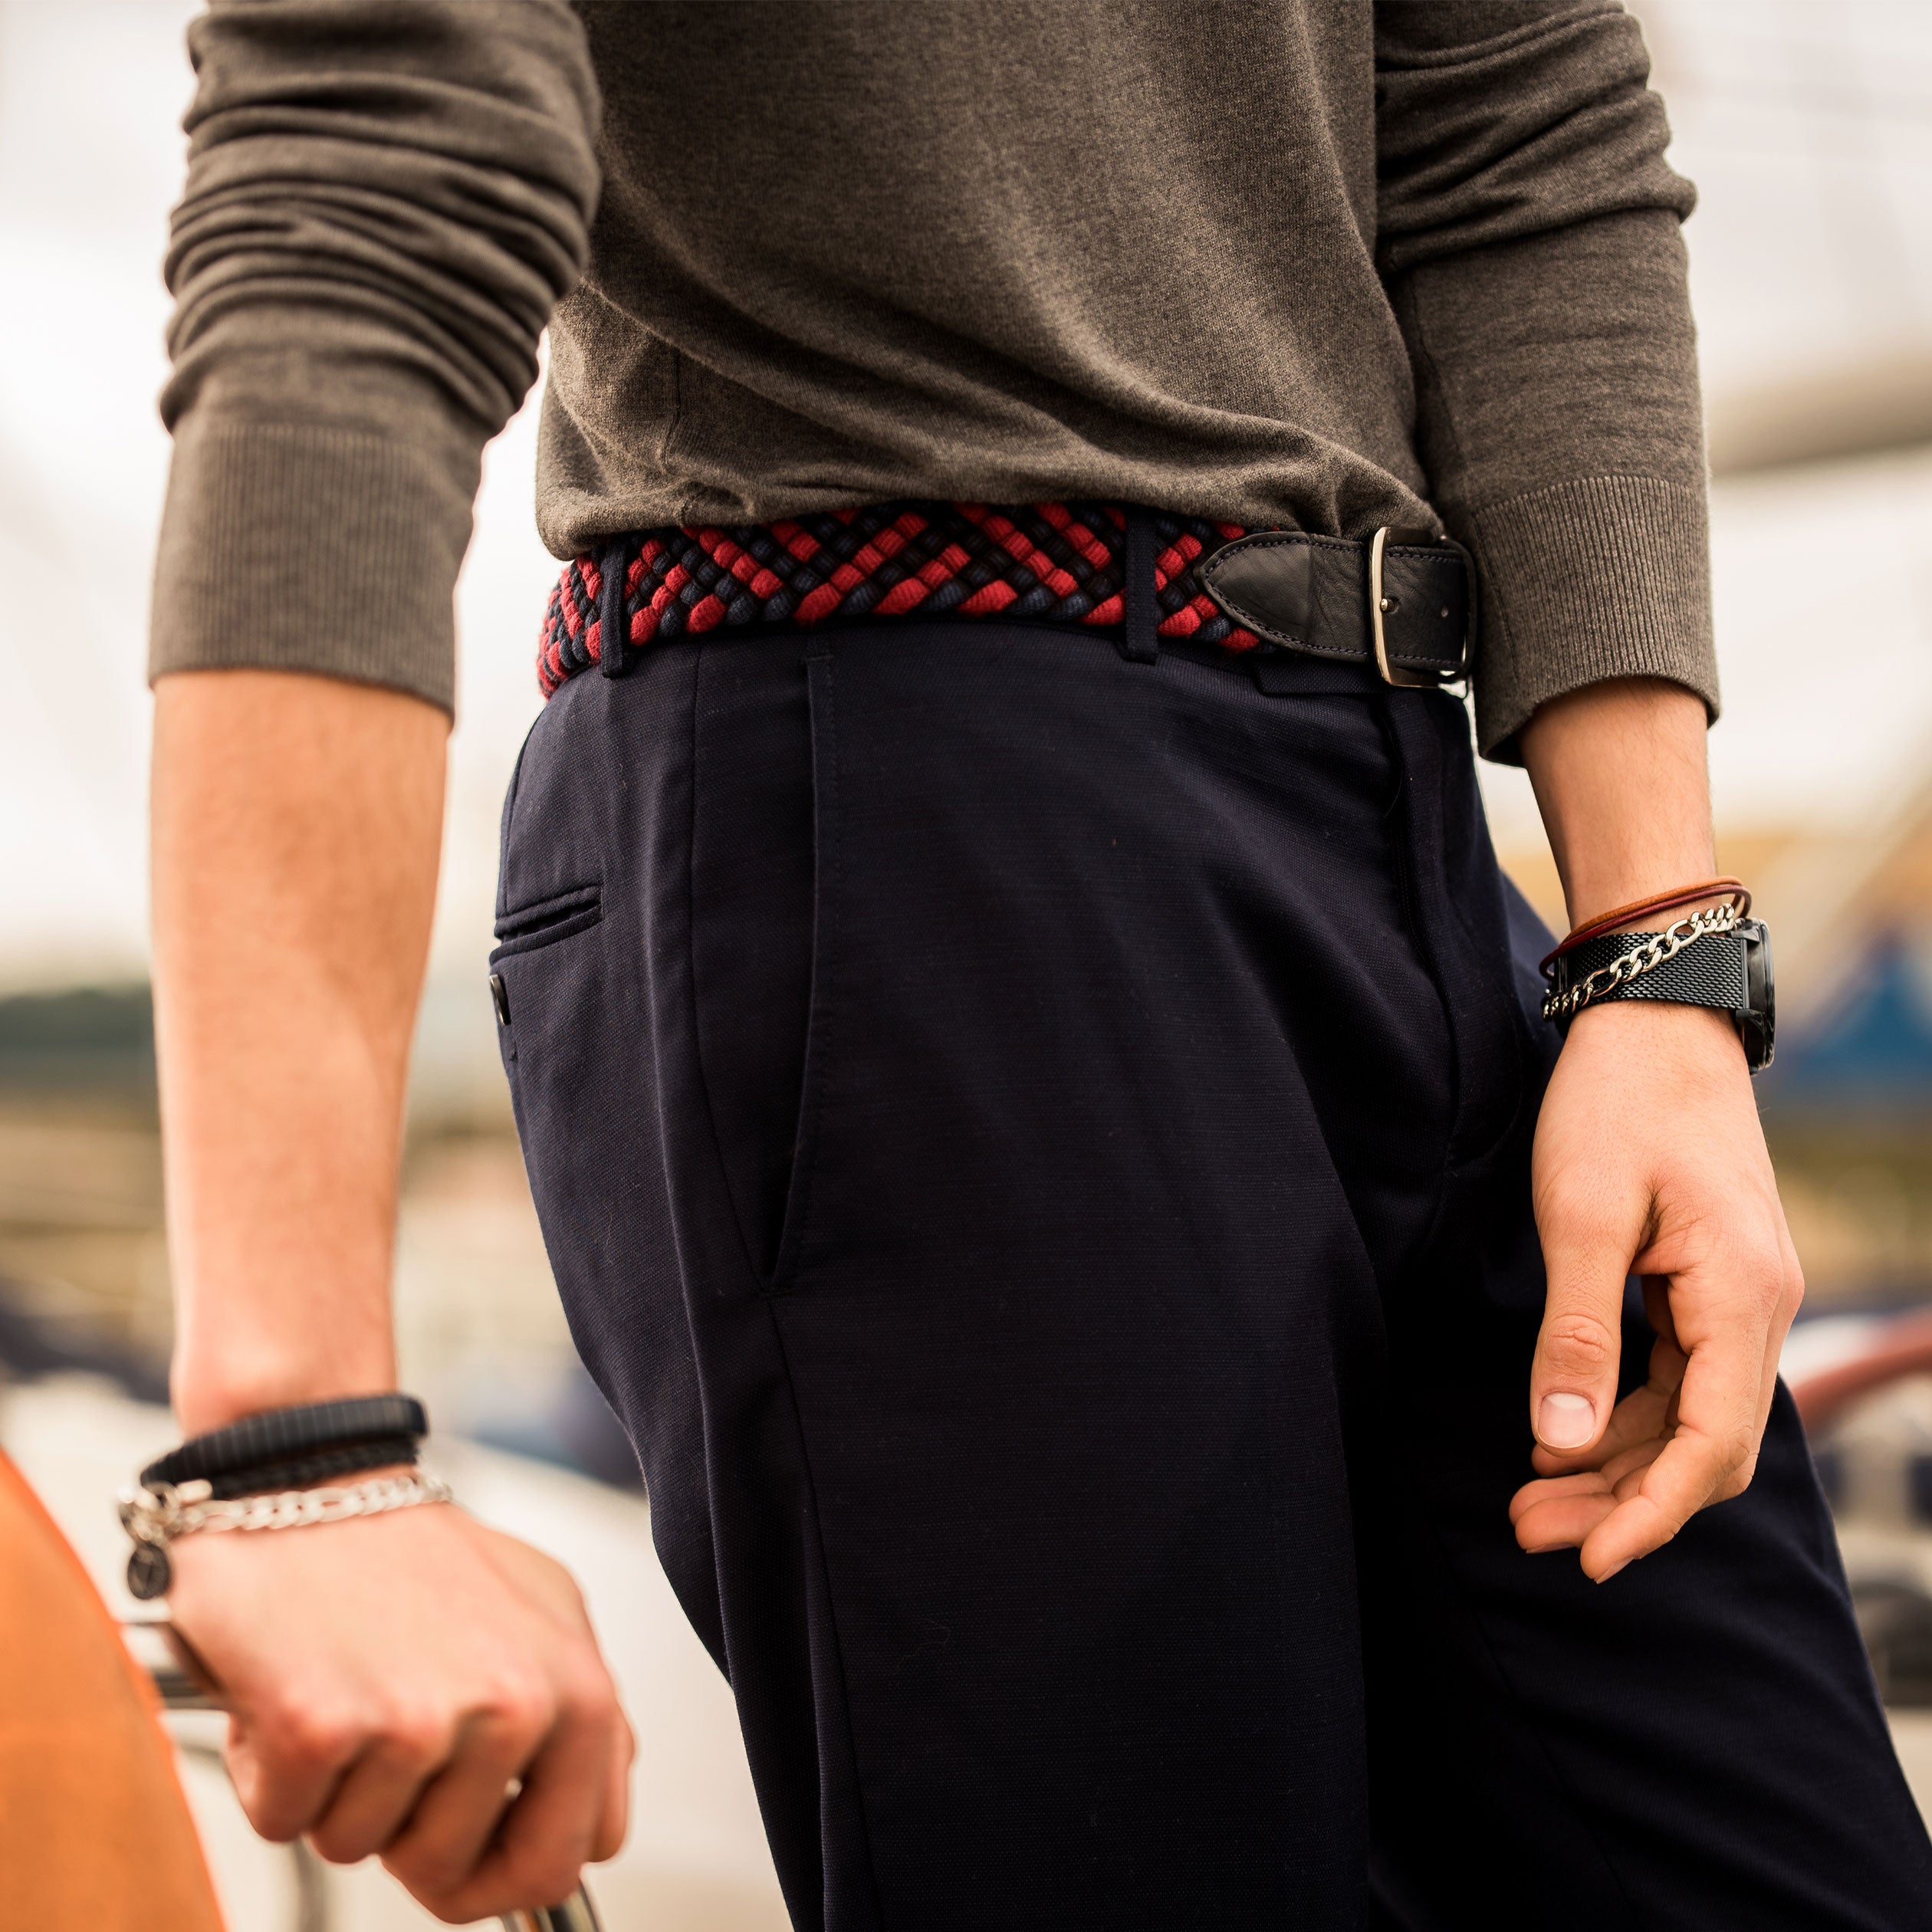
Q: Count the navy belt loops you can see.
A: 2